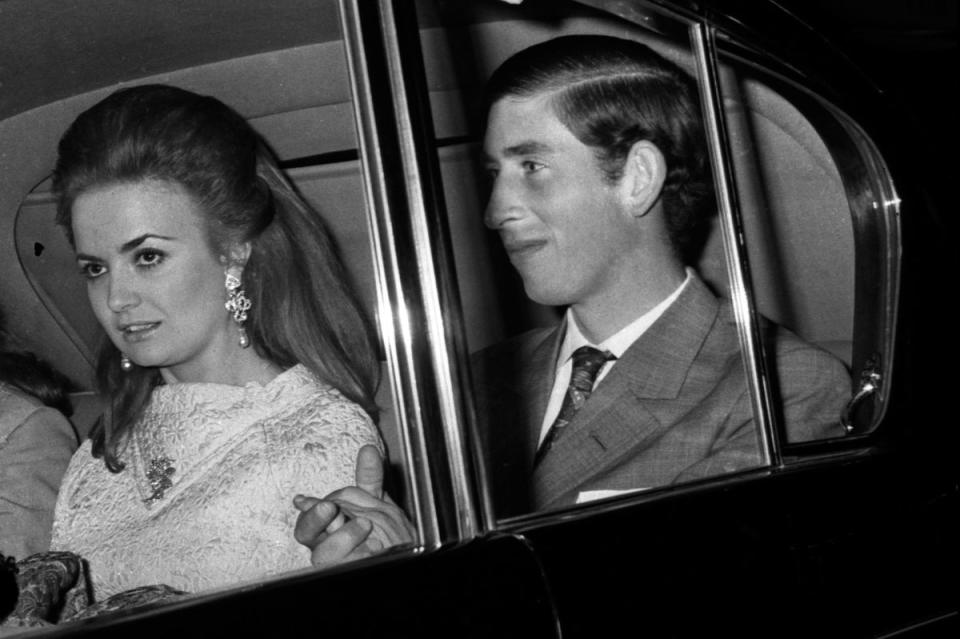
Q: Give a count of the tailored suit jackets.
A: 1